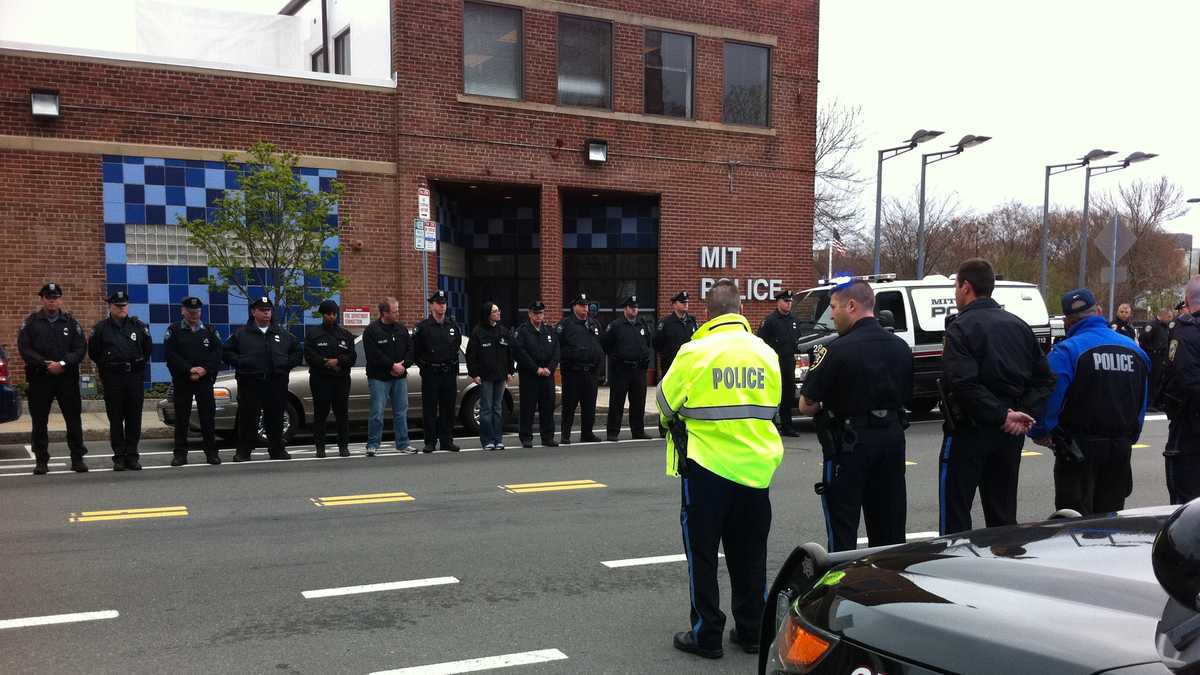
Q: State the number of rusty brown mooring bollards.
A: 0